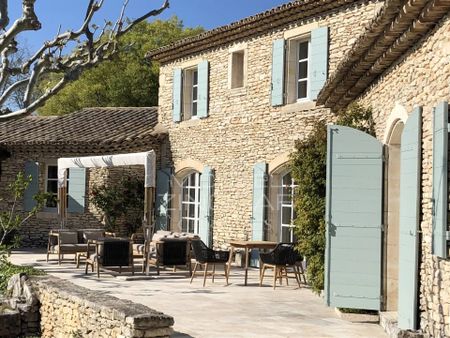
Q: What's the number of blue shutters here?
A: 12